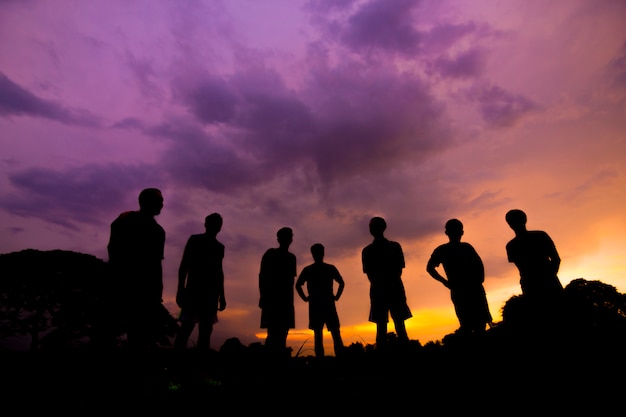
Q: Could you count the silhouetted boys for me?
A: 7